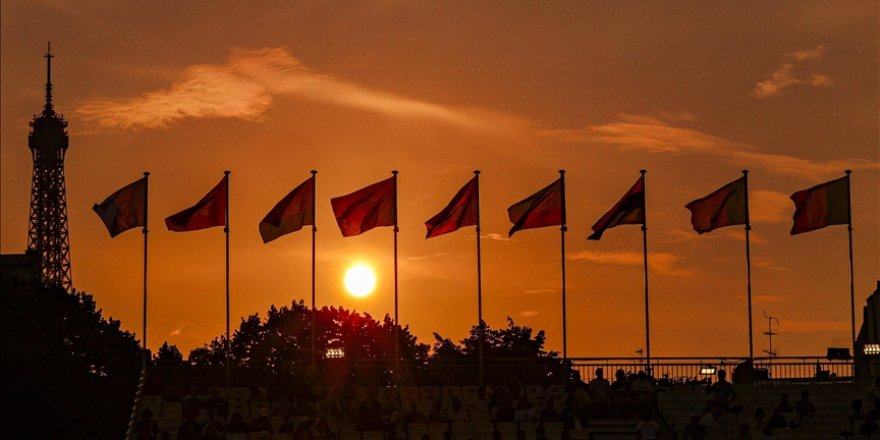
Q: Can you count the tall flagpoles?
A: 9